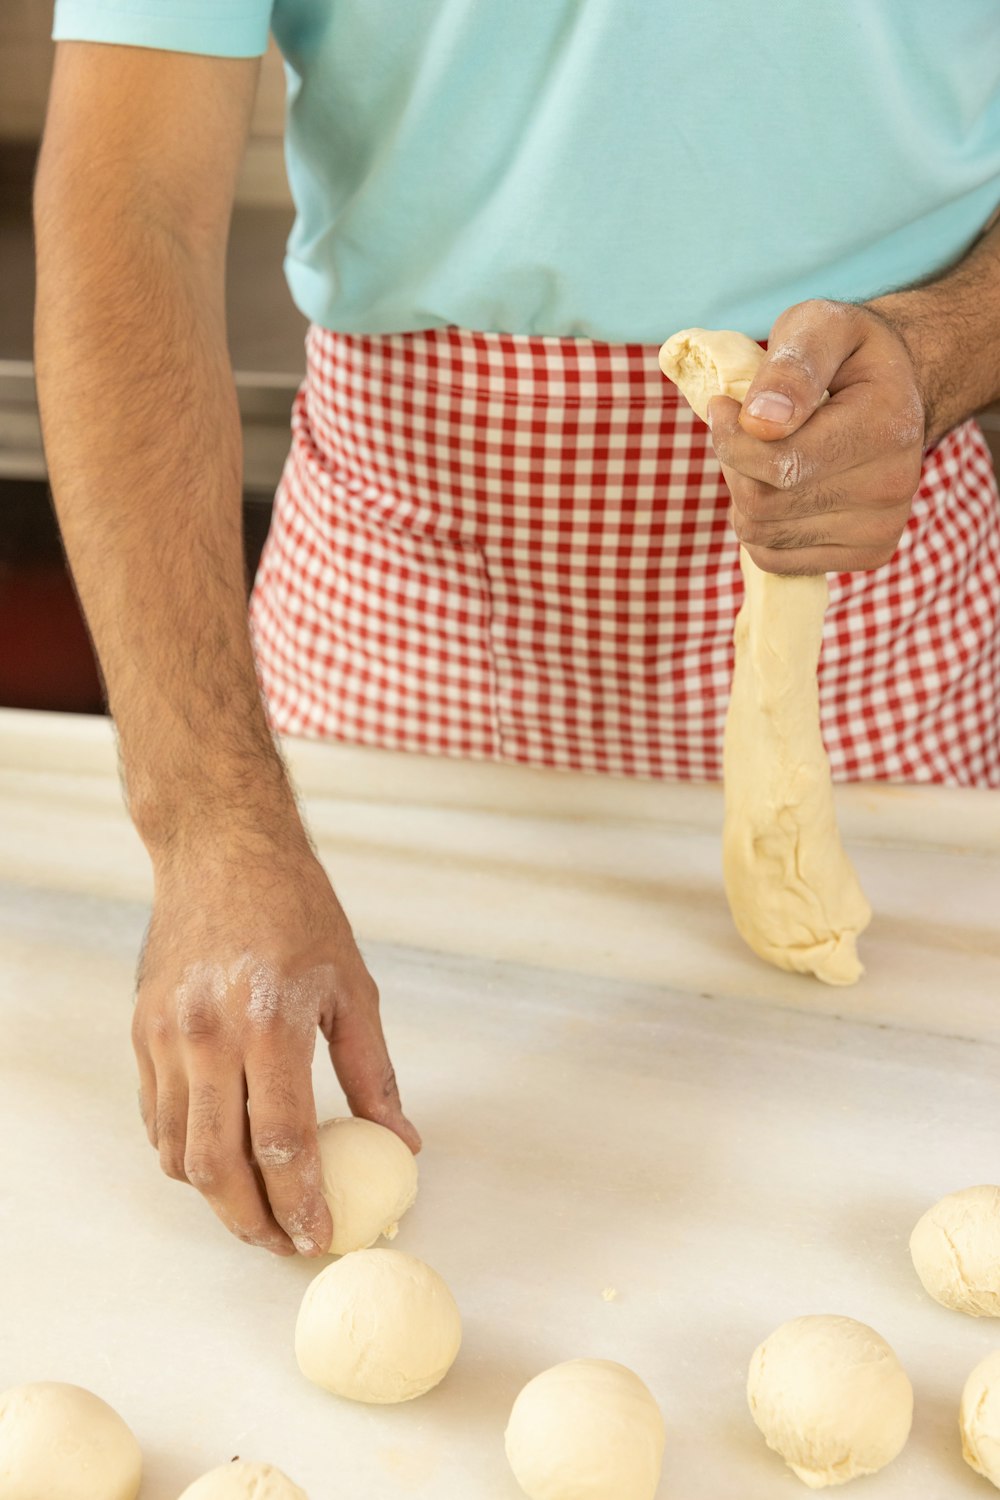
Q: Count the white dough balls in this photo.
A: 8